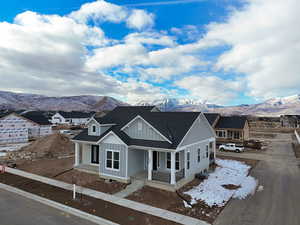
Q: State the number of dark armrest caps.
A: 0